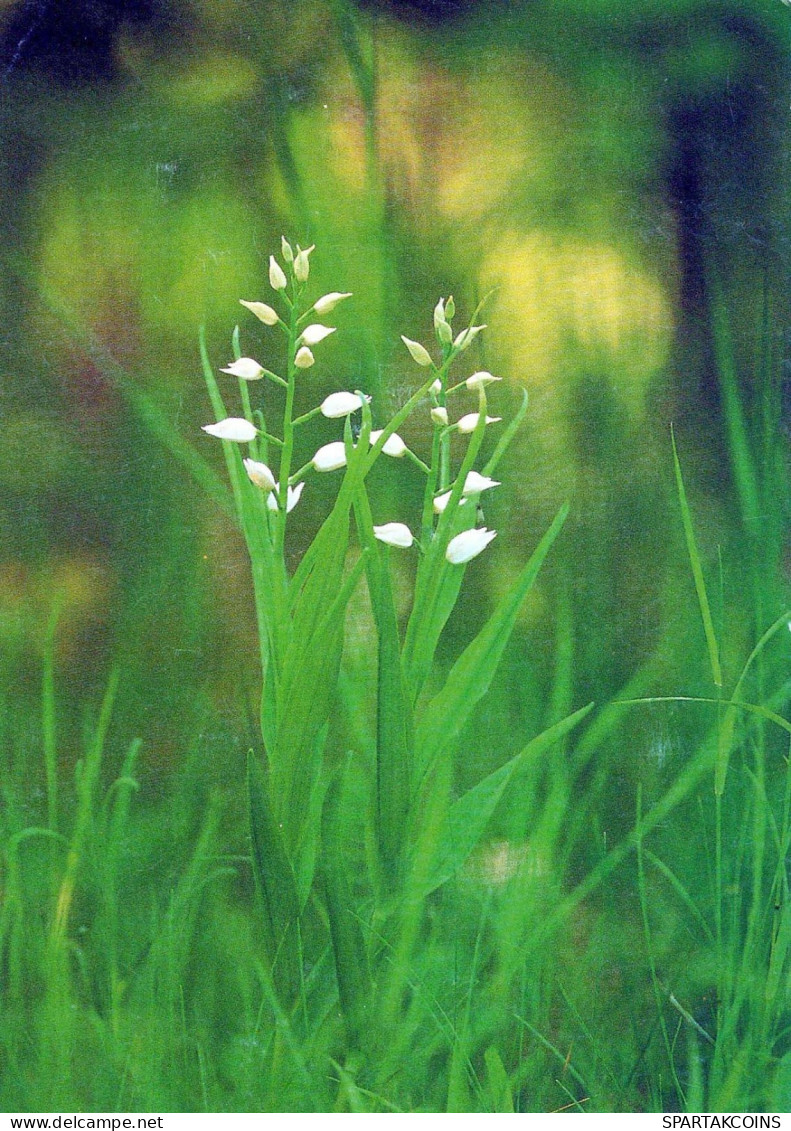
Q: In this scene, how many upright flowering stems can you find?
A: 2